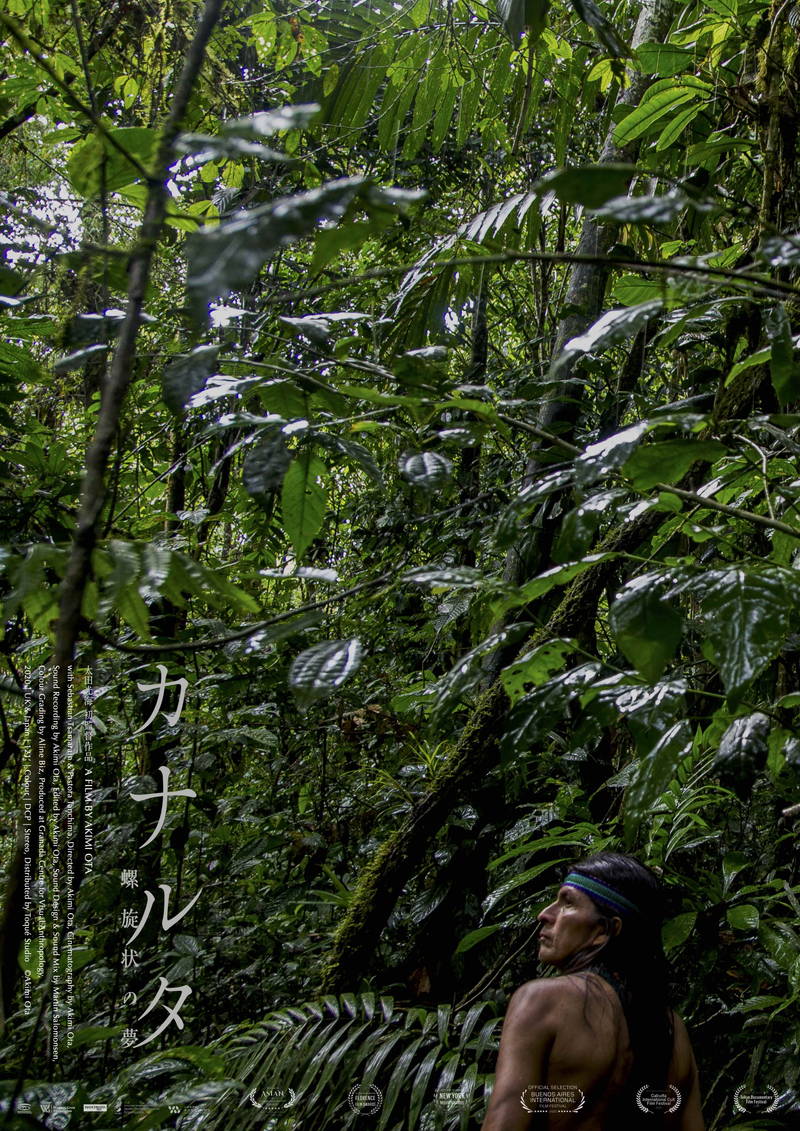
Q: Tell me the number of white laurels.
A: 6